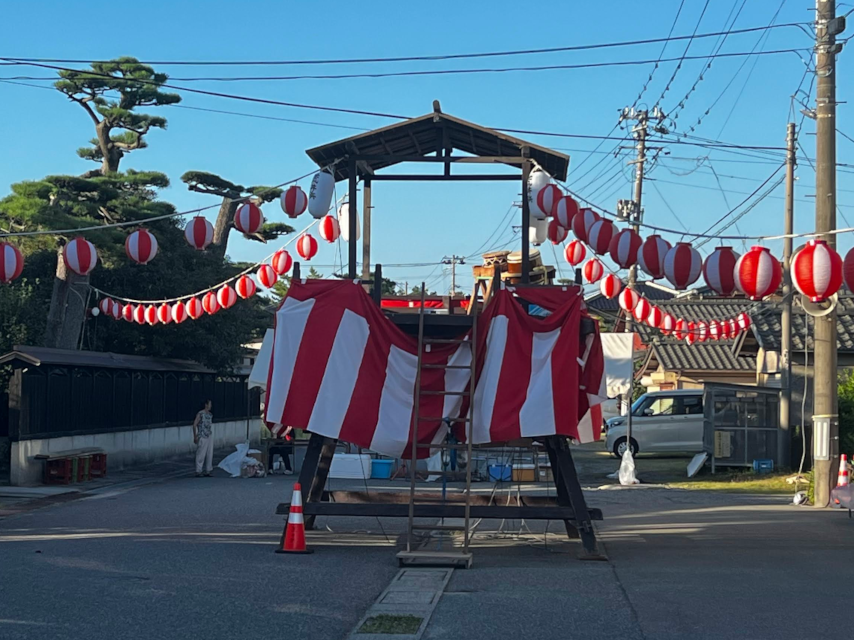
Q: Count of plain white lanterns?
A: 4